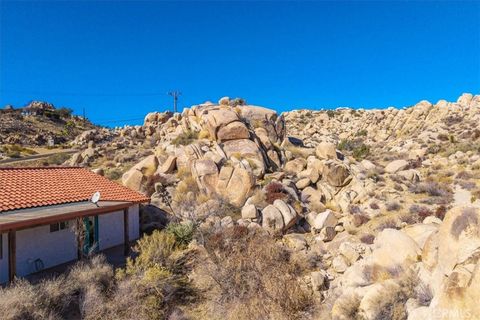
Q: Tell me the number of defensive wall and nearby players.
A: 0